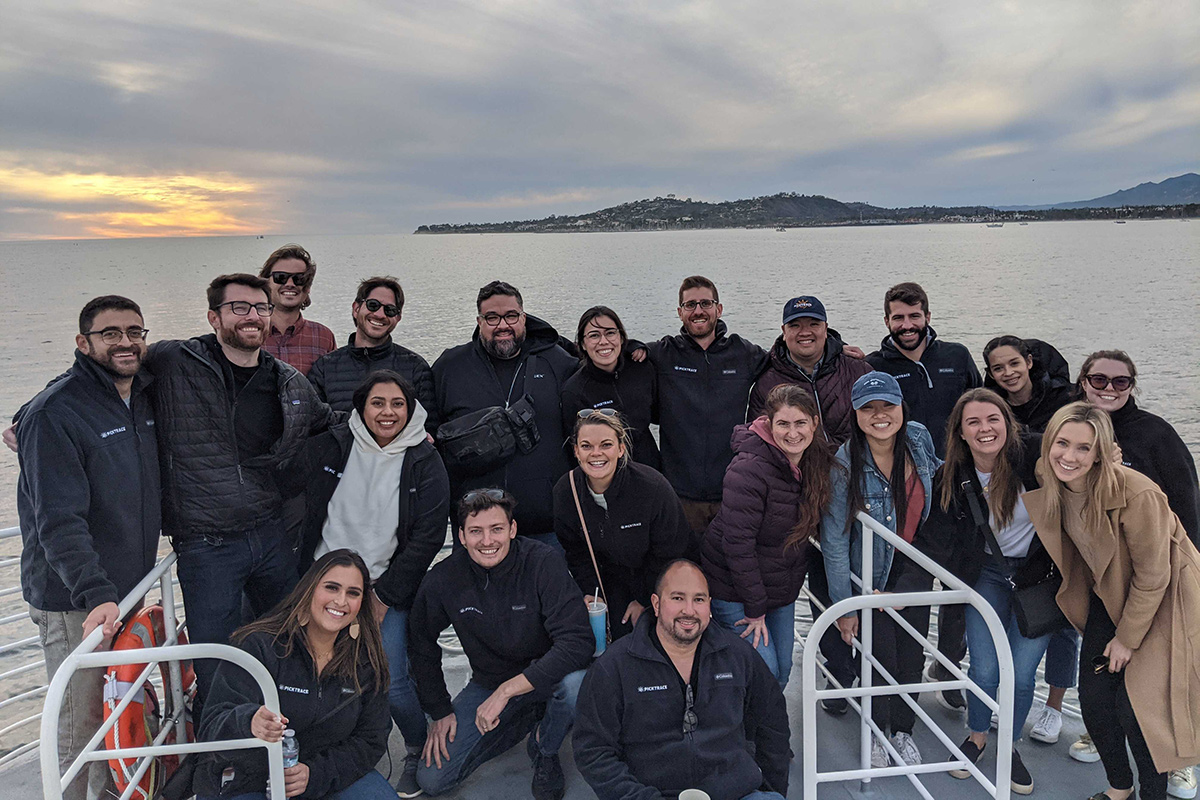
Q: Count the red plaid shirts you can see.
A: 1